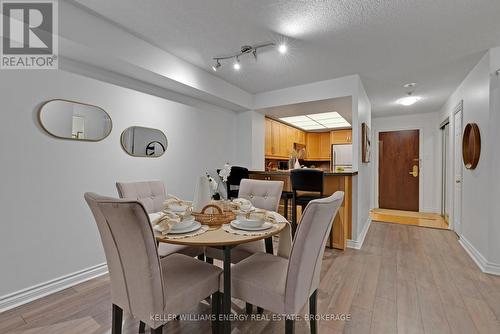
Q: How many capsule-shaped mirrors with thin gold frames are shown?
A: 2